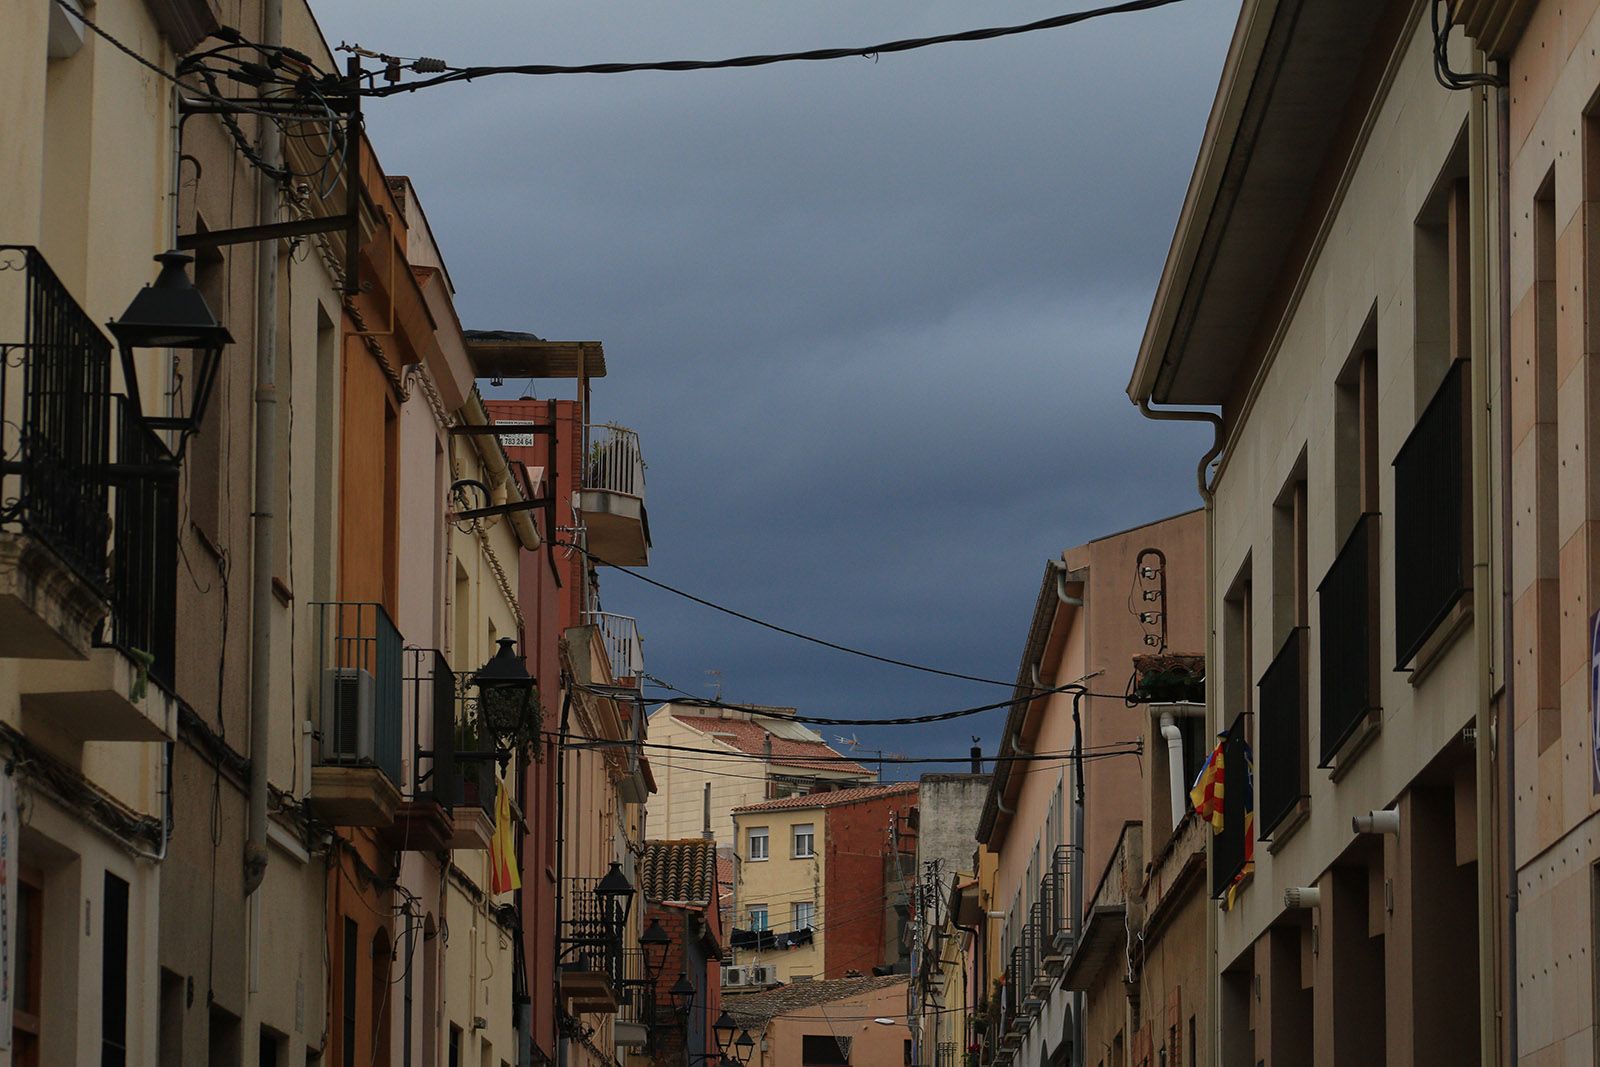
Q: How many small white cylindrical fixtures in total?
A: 2